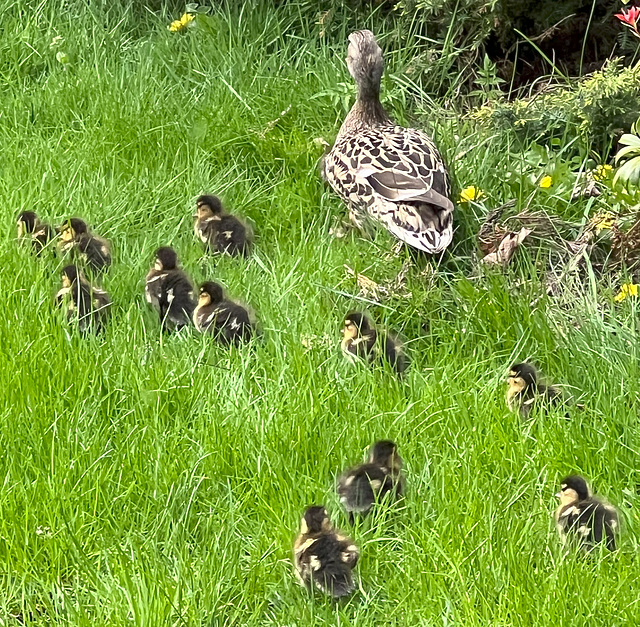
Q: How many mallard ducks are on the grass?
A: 12